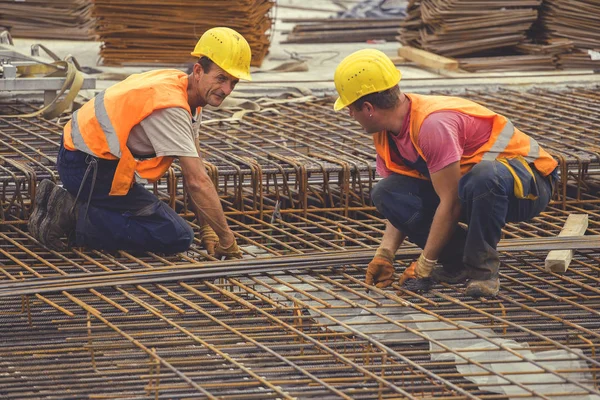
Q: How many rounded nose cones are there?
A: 0